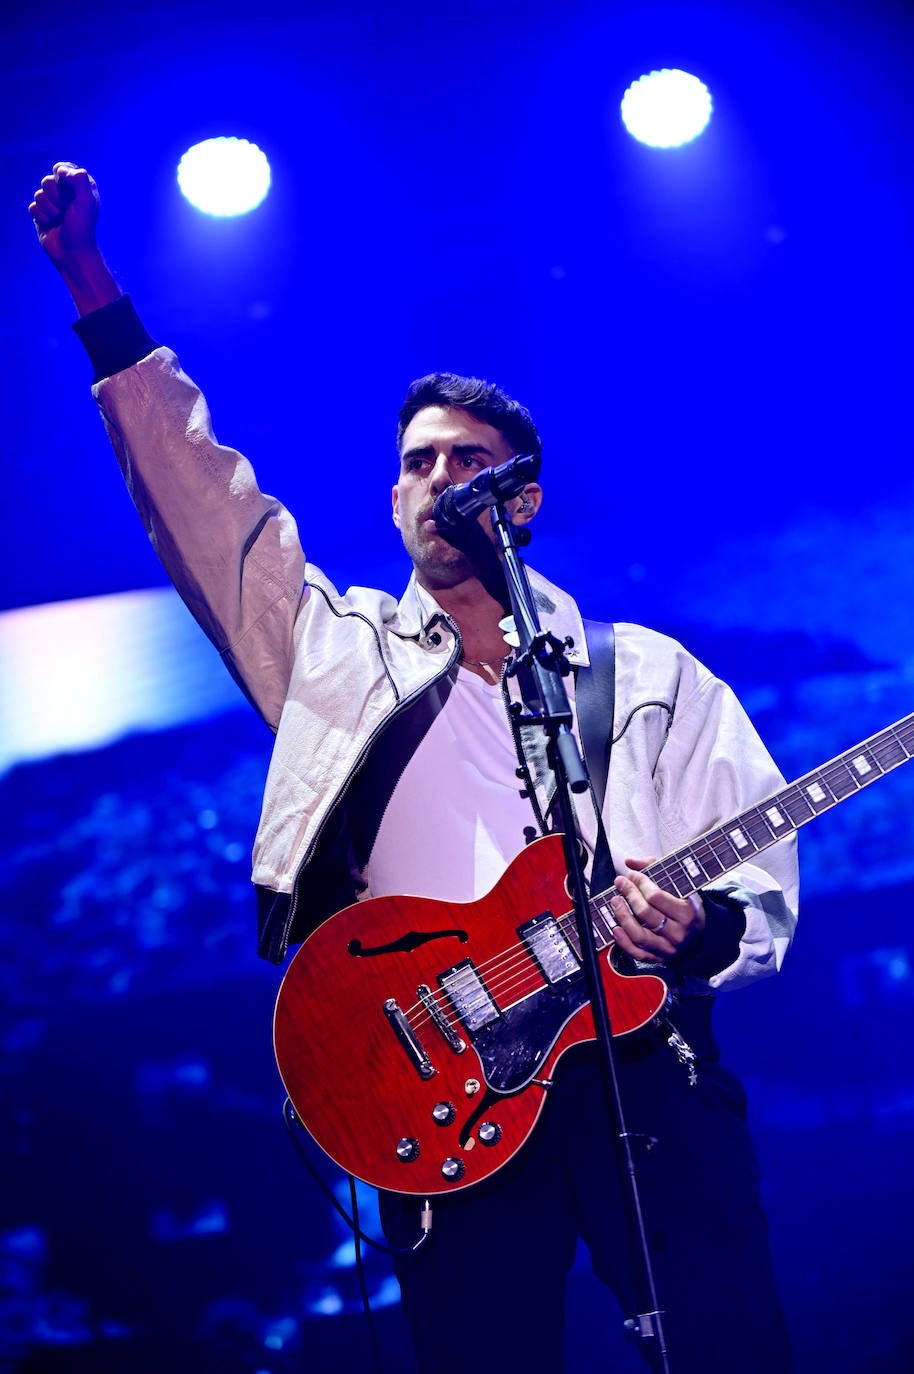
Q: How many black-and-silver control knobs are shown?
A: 4